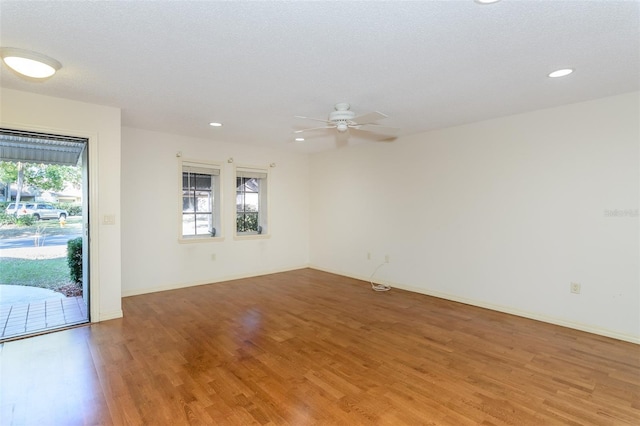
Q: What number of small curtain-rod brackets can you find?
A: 3